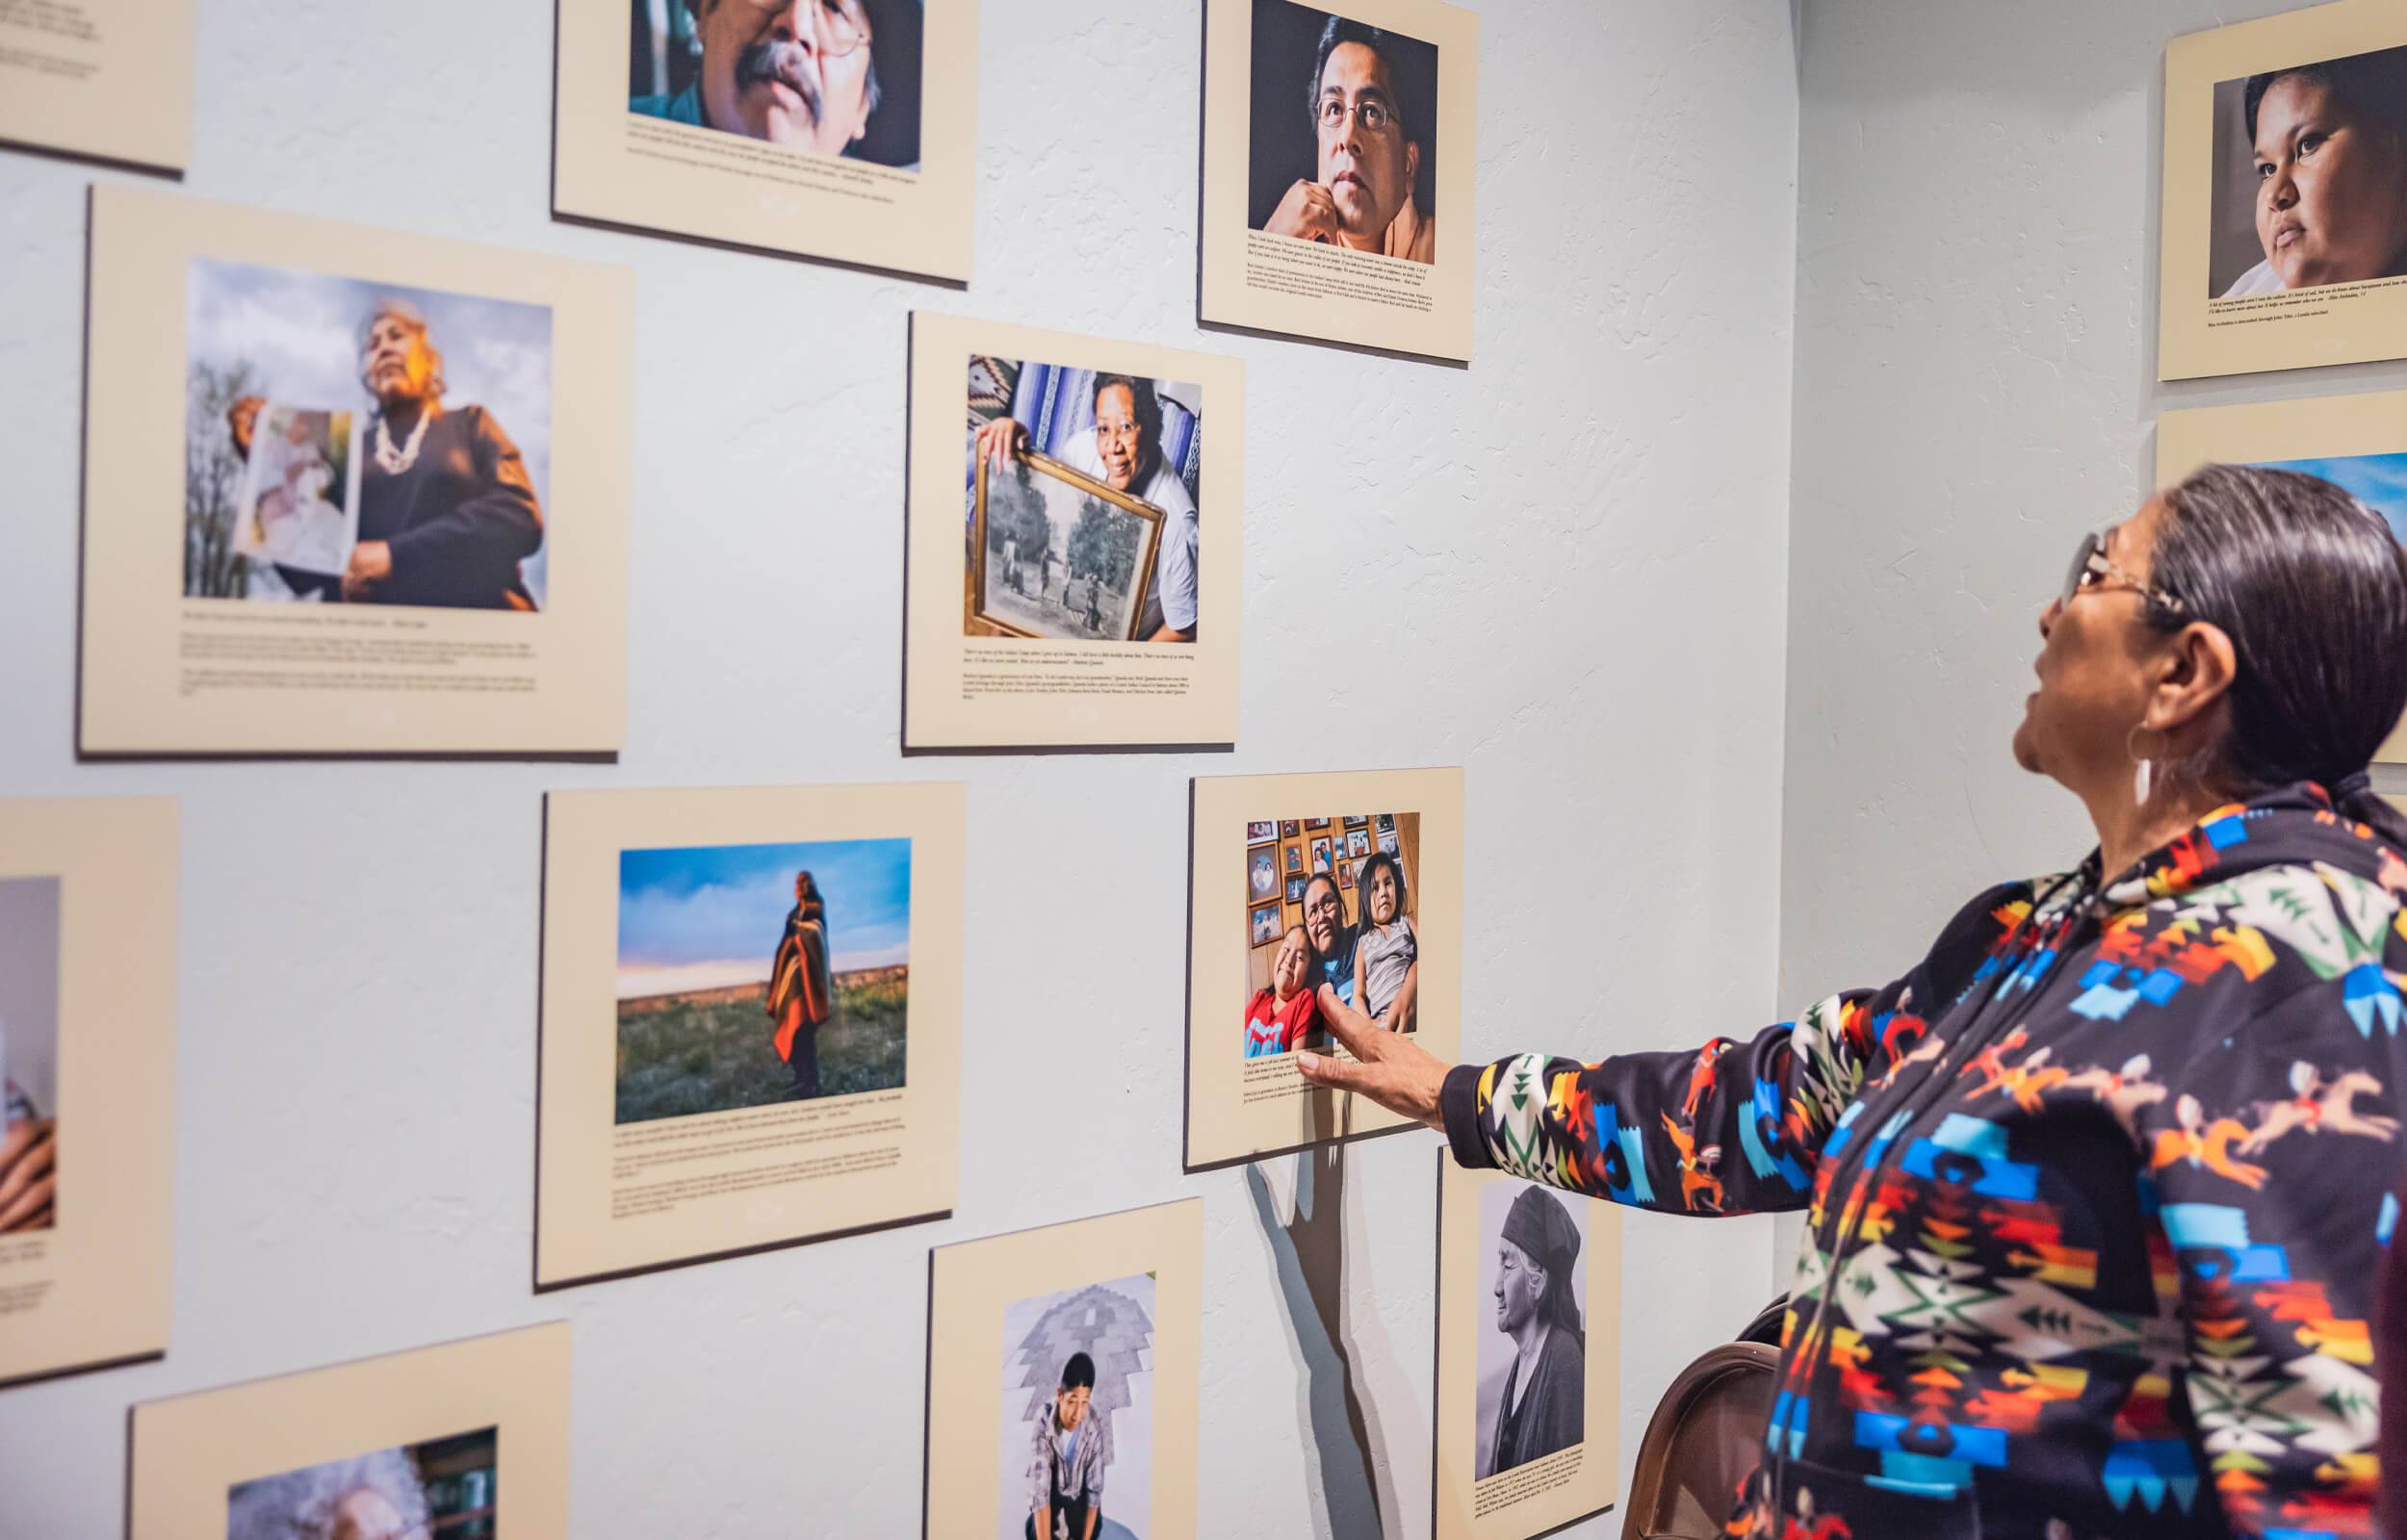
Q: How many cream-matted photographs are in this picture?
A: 13